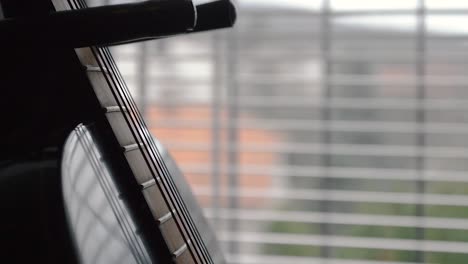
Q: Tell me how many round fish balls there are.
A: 0